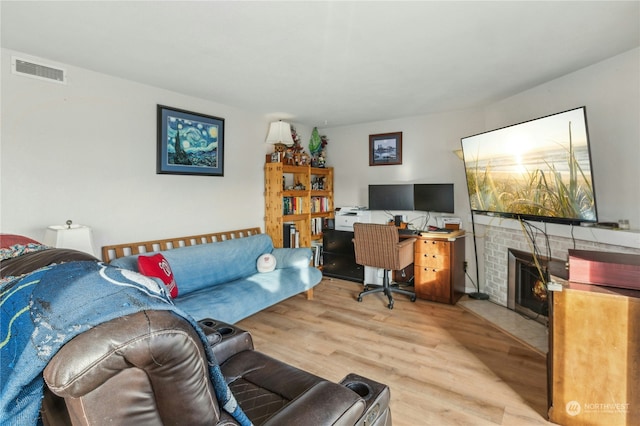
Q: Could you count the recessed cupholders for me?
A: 3